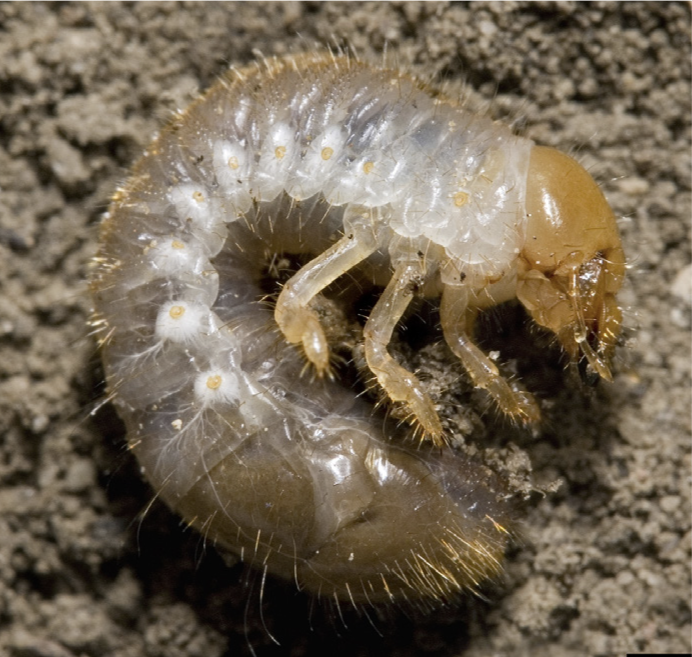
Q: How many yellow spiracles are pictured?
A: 9